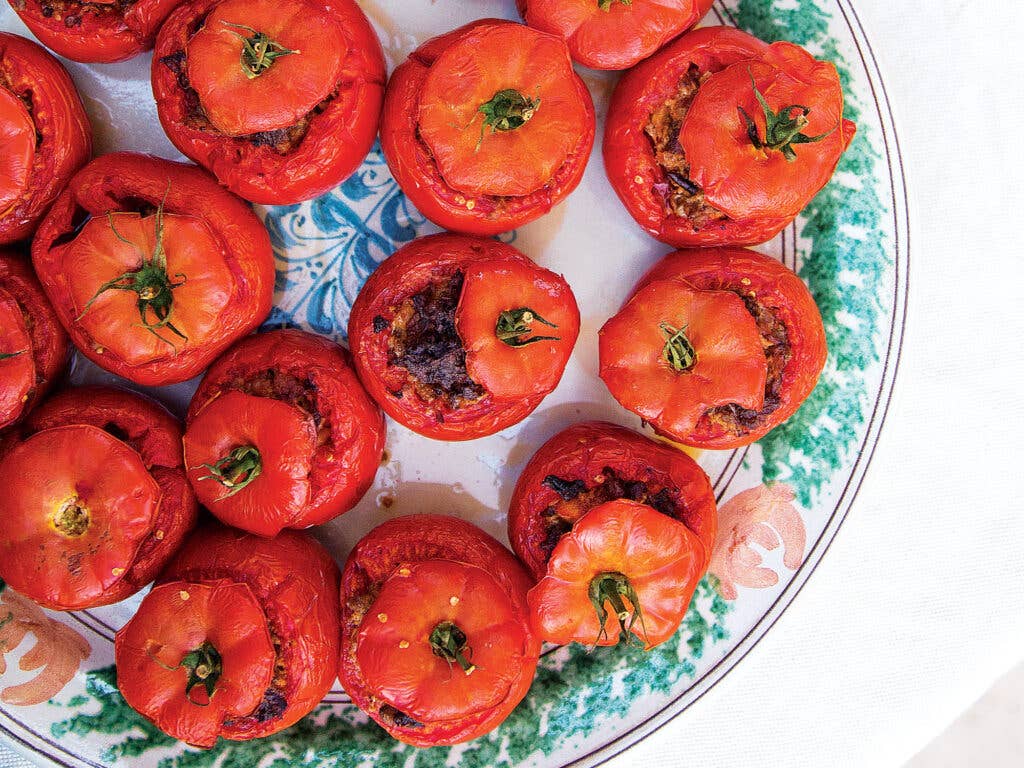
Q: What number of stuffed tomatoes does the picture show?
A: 15